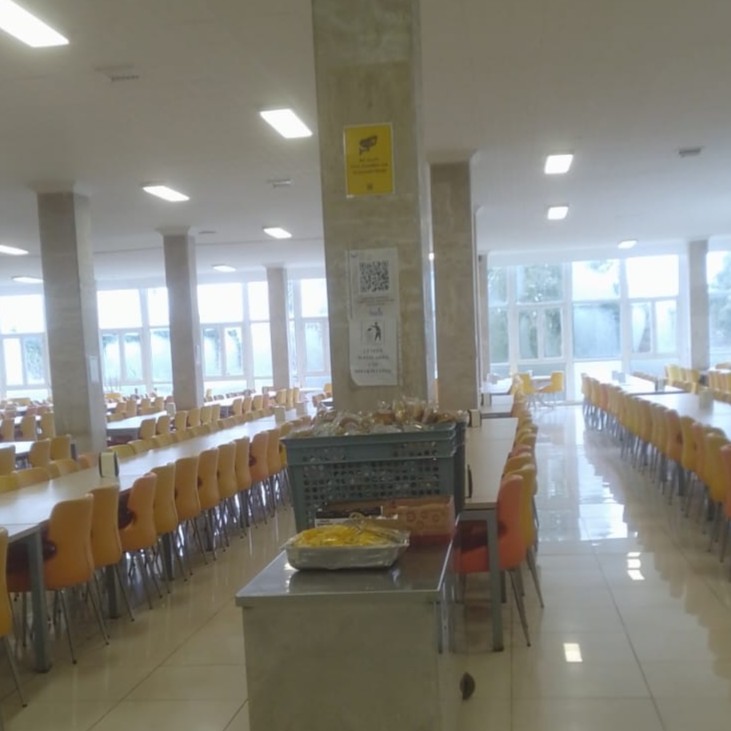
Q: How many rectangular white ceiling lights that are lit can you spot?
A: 10